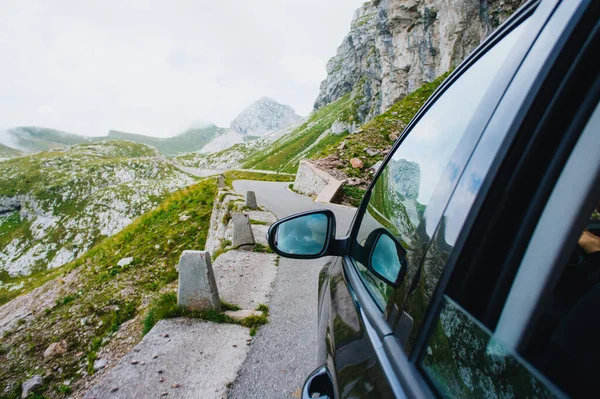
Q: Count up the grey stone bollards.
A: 4